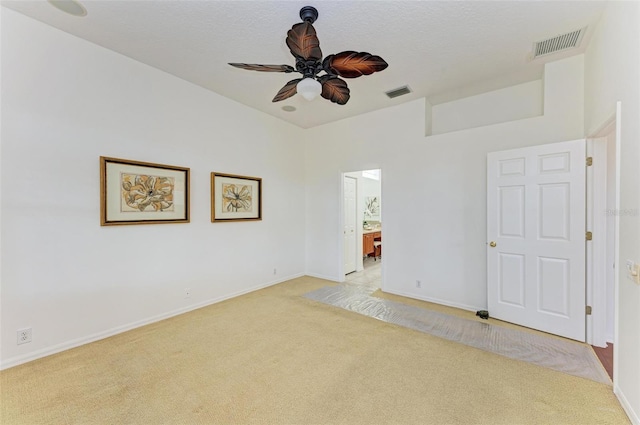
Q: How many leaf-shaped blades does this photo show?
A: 5